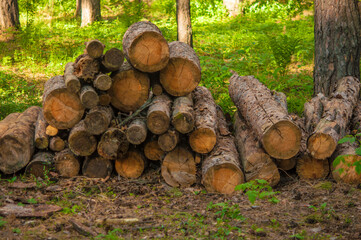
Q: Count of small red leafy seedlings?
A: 0